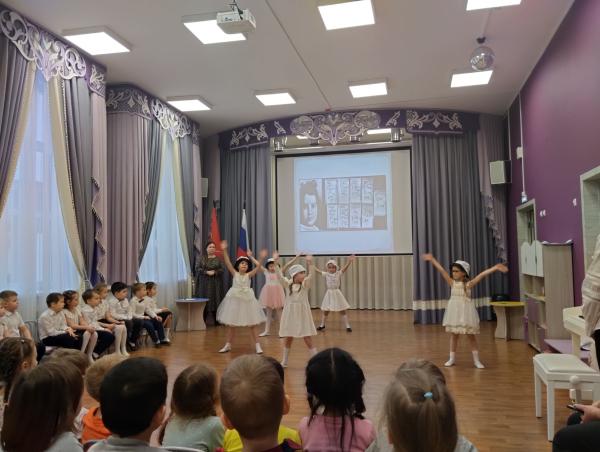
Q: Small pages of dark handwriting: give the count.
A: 9